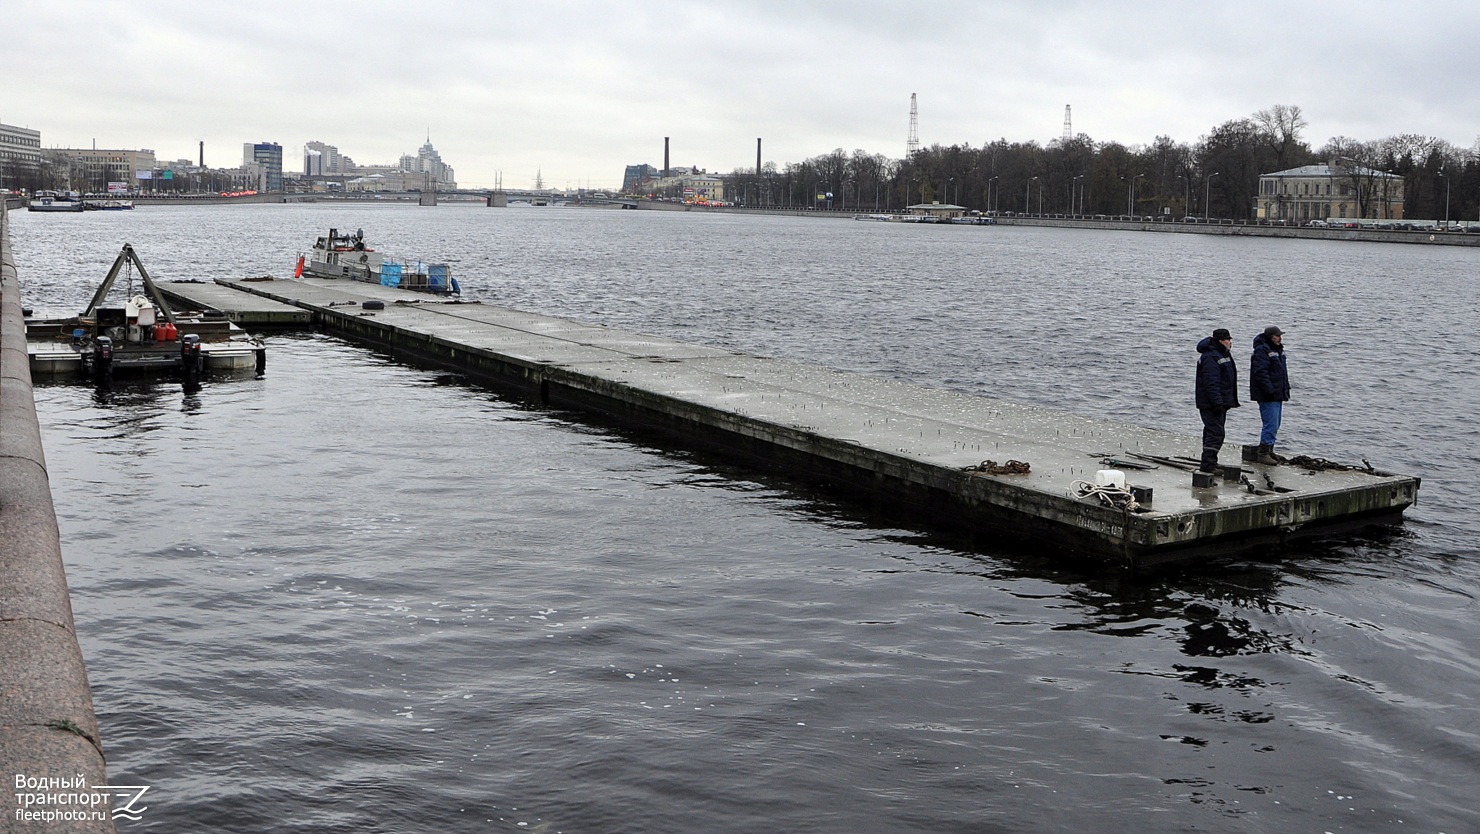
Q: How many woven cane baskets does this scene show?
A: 0